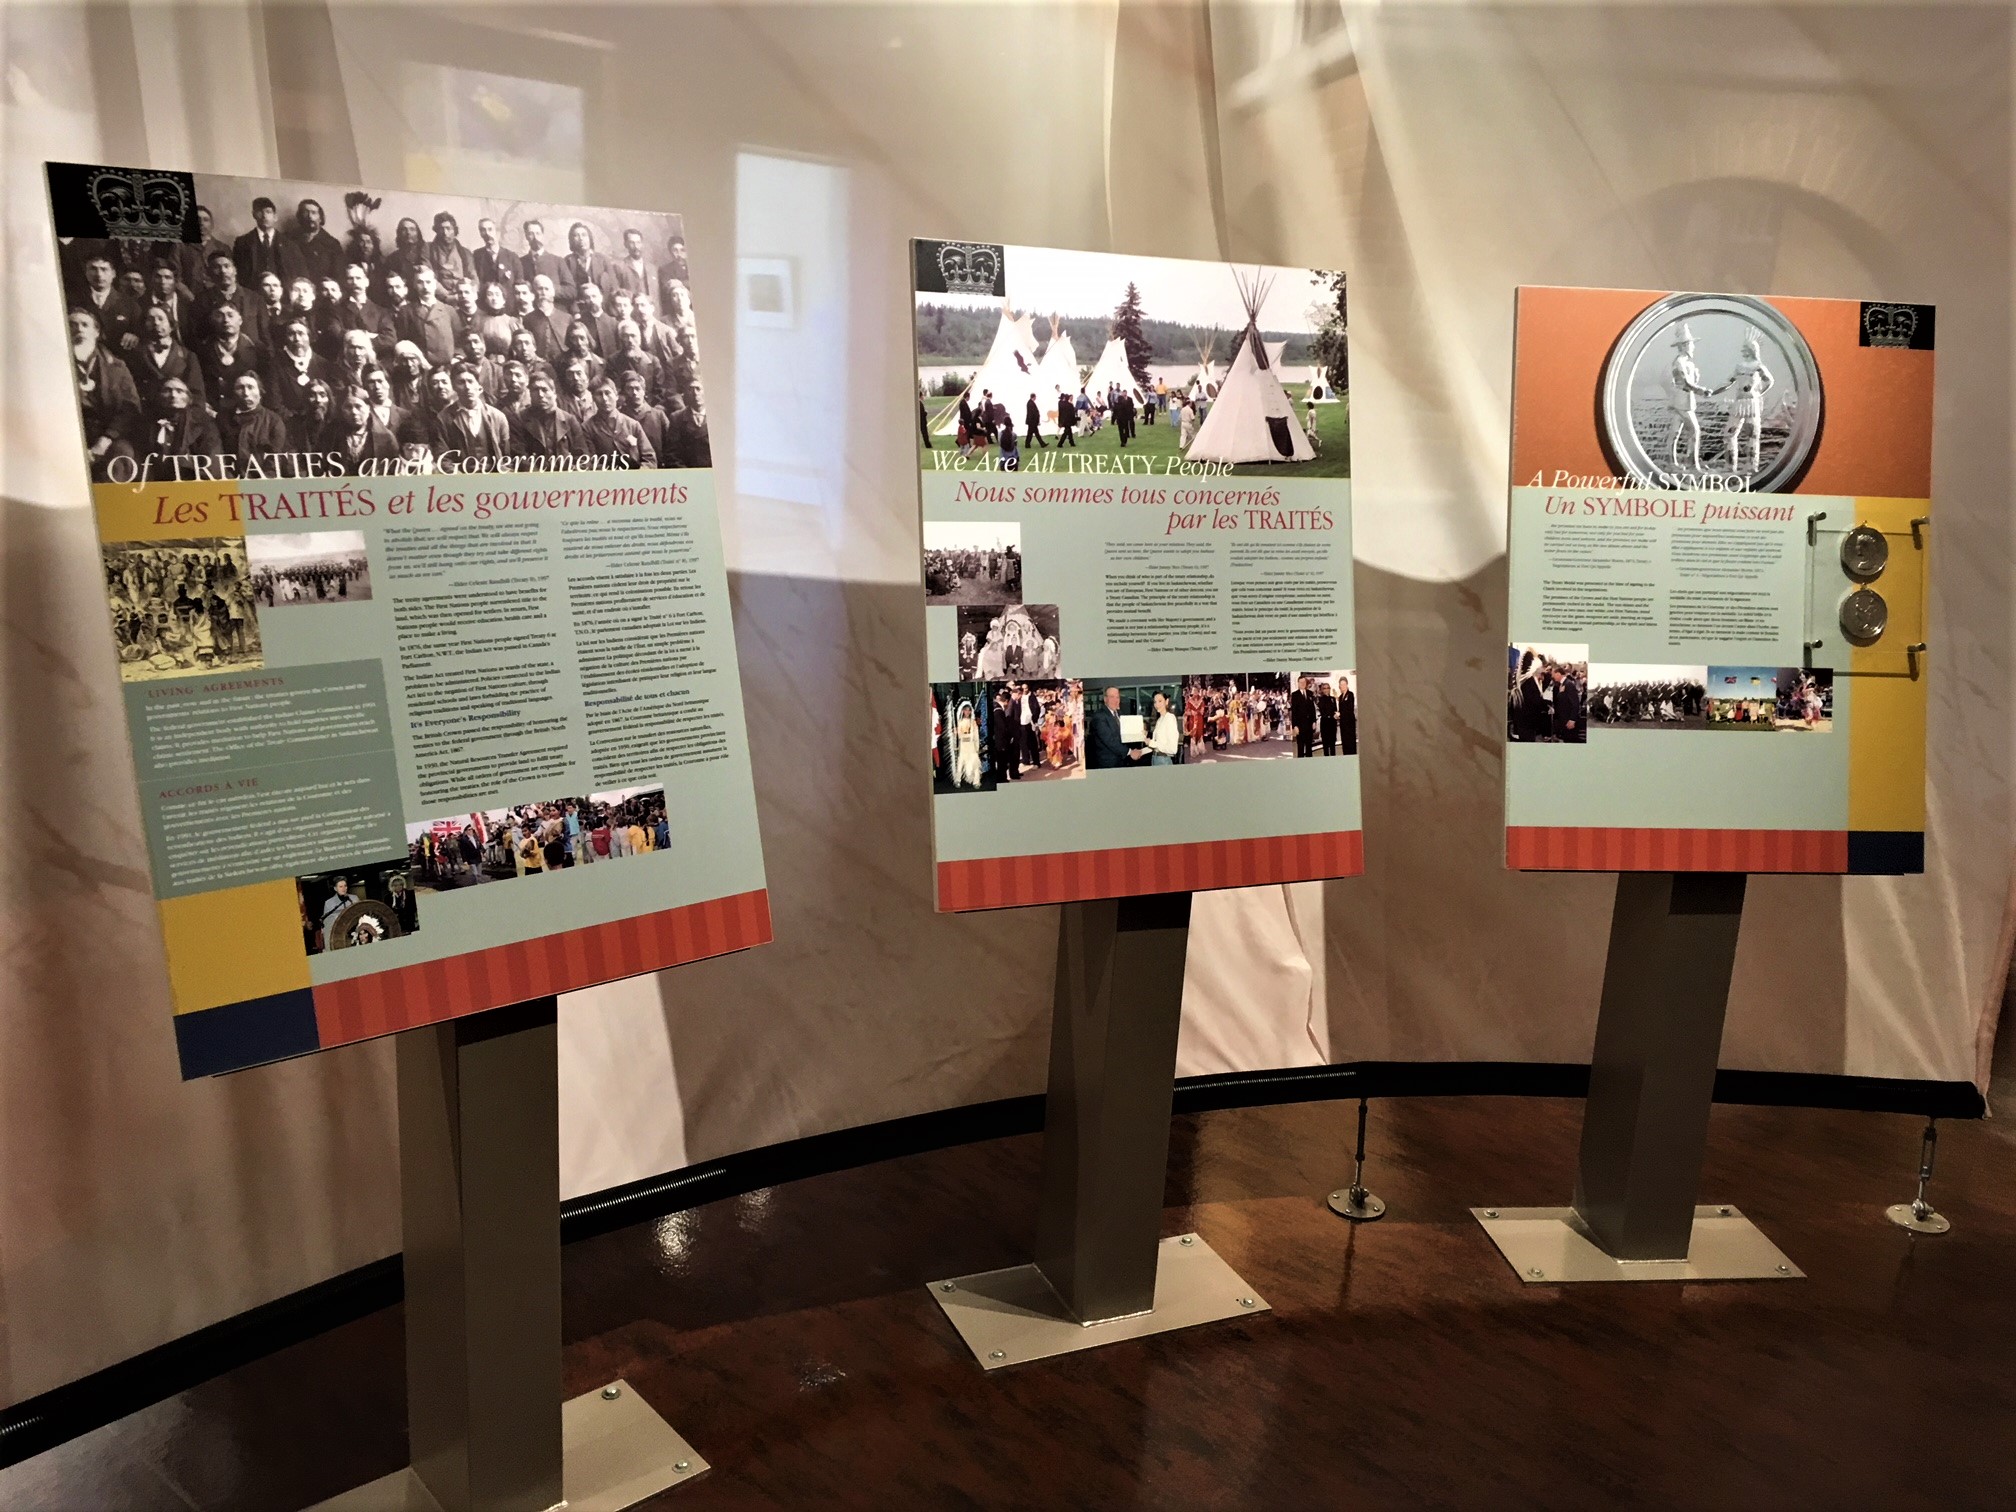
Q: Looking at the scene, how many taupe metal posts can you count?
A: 3